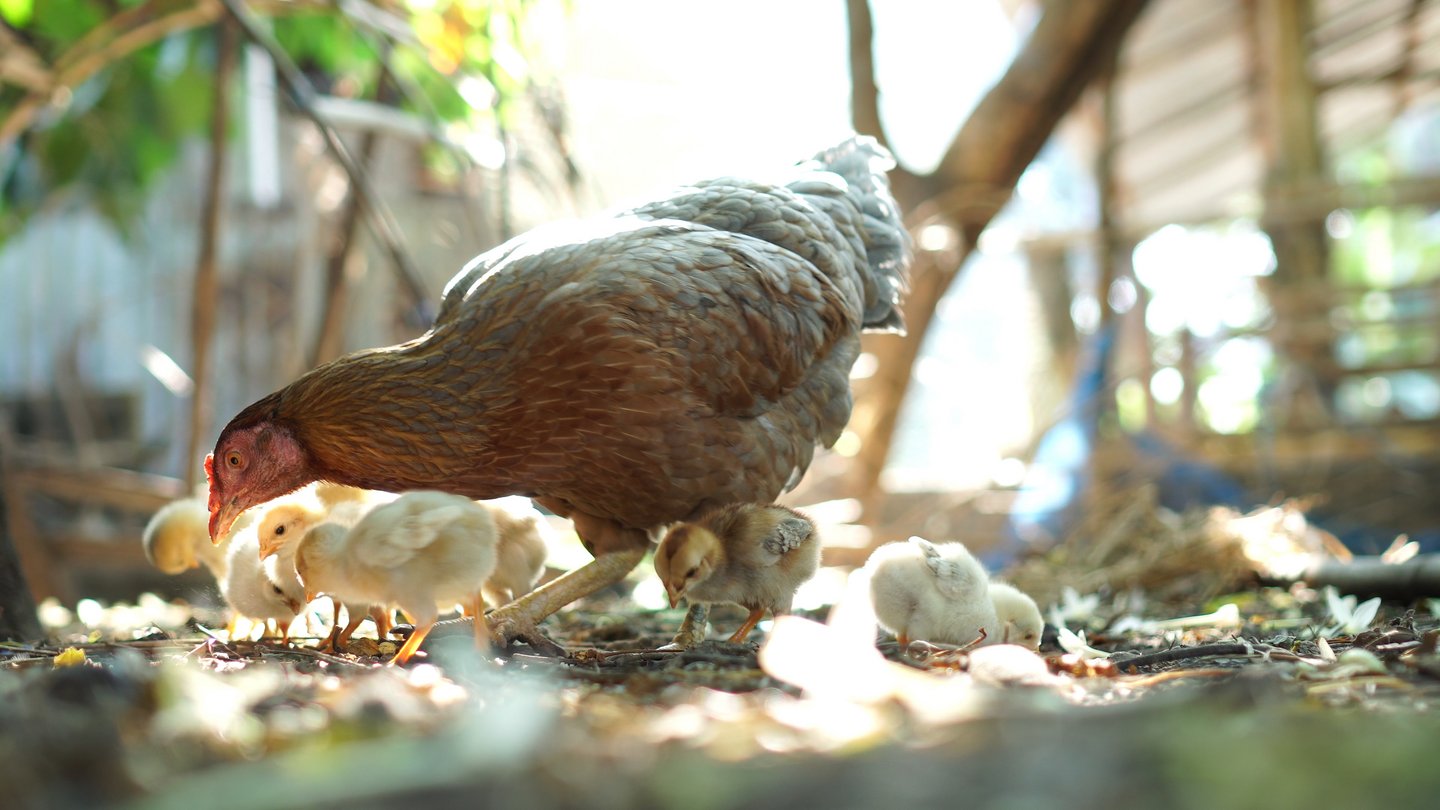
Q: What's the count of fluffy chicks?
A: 8